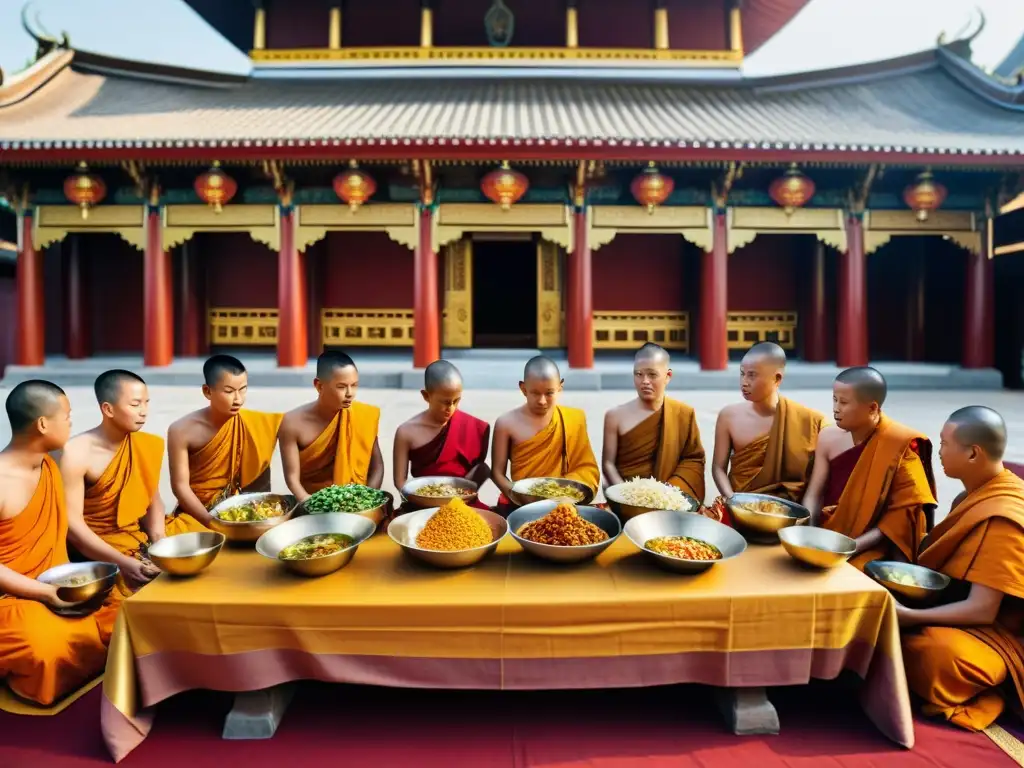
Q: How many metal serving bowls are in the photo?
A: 14